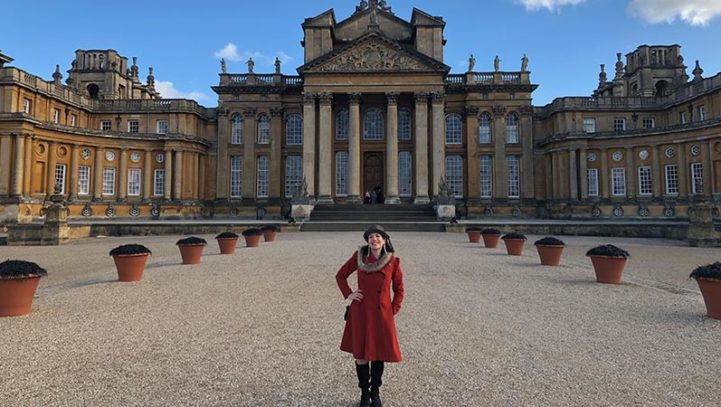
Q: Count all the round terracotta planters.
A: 12